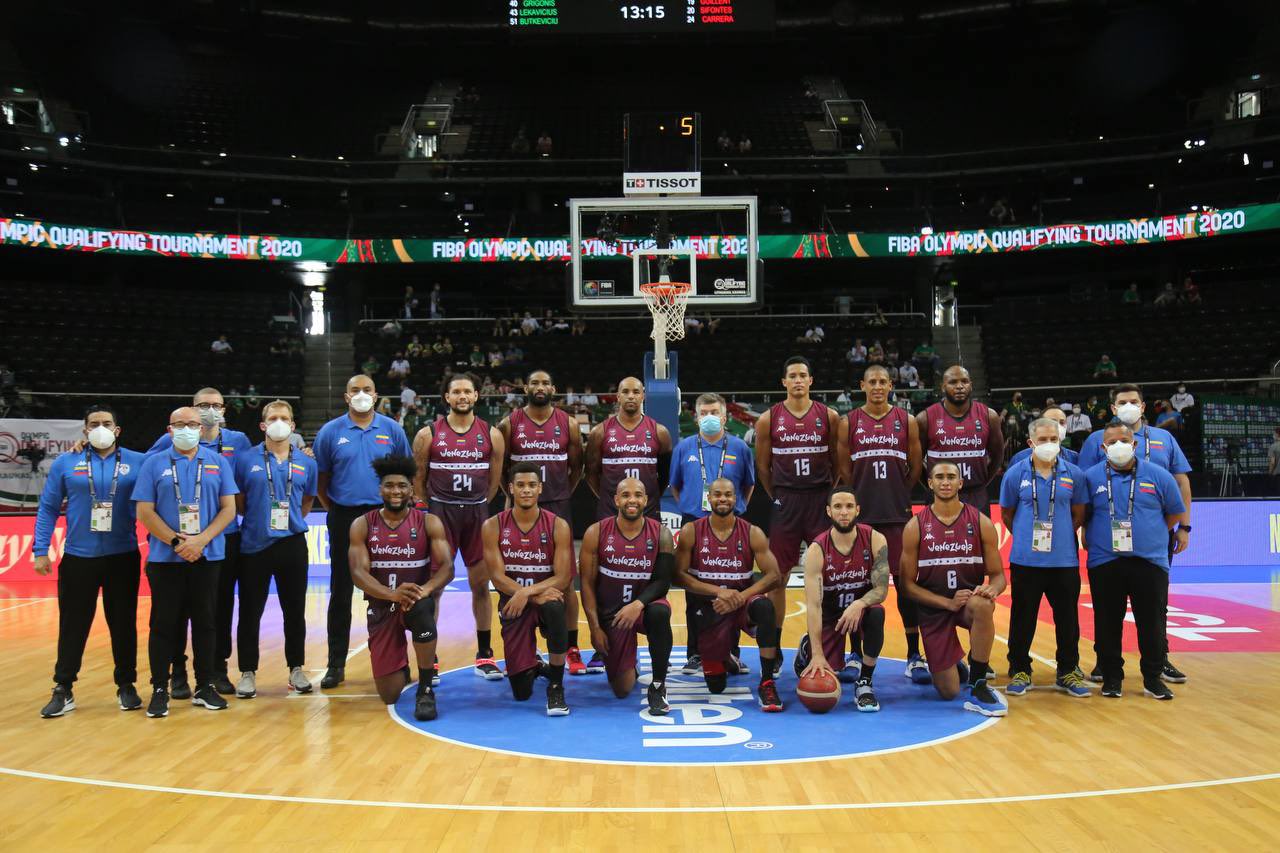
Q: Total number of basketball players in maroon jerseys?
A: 12